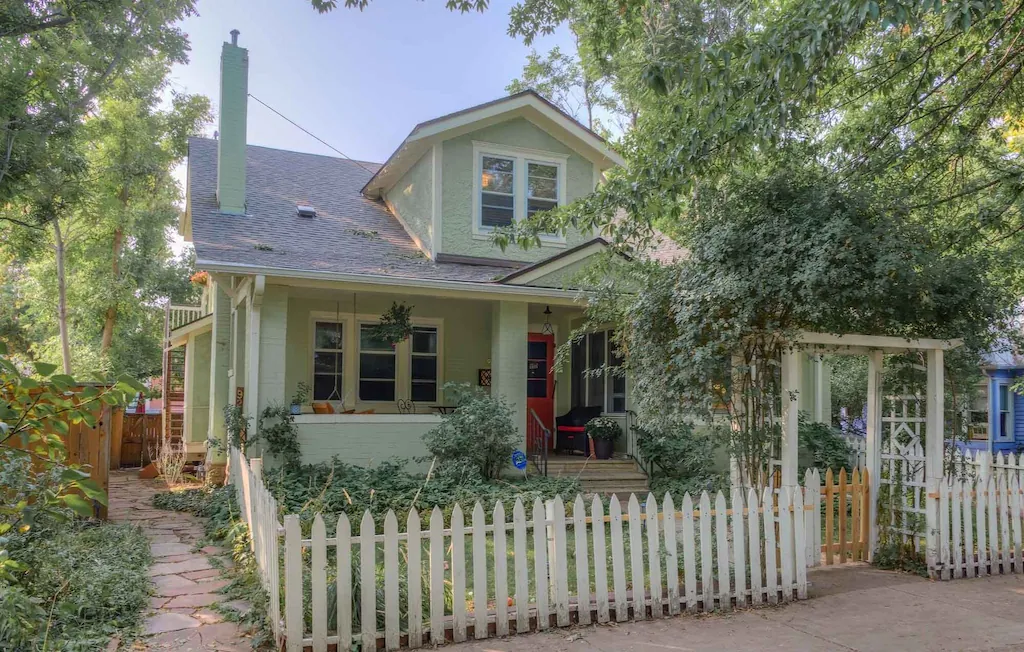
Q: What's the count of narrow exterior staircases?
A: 1